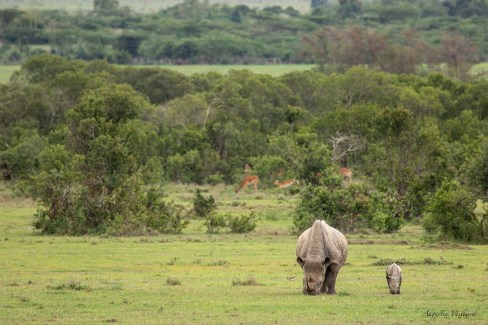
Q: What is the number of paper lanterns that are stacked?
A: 0